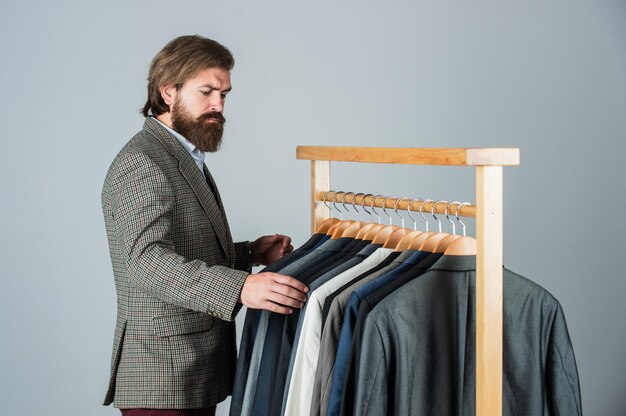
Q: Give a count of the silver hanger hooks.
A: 13